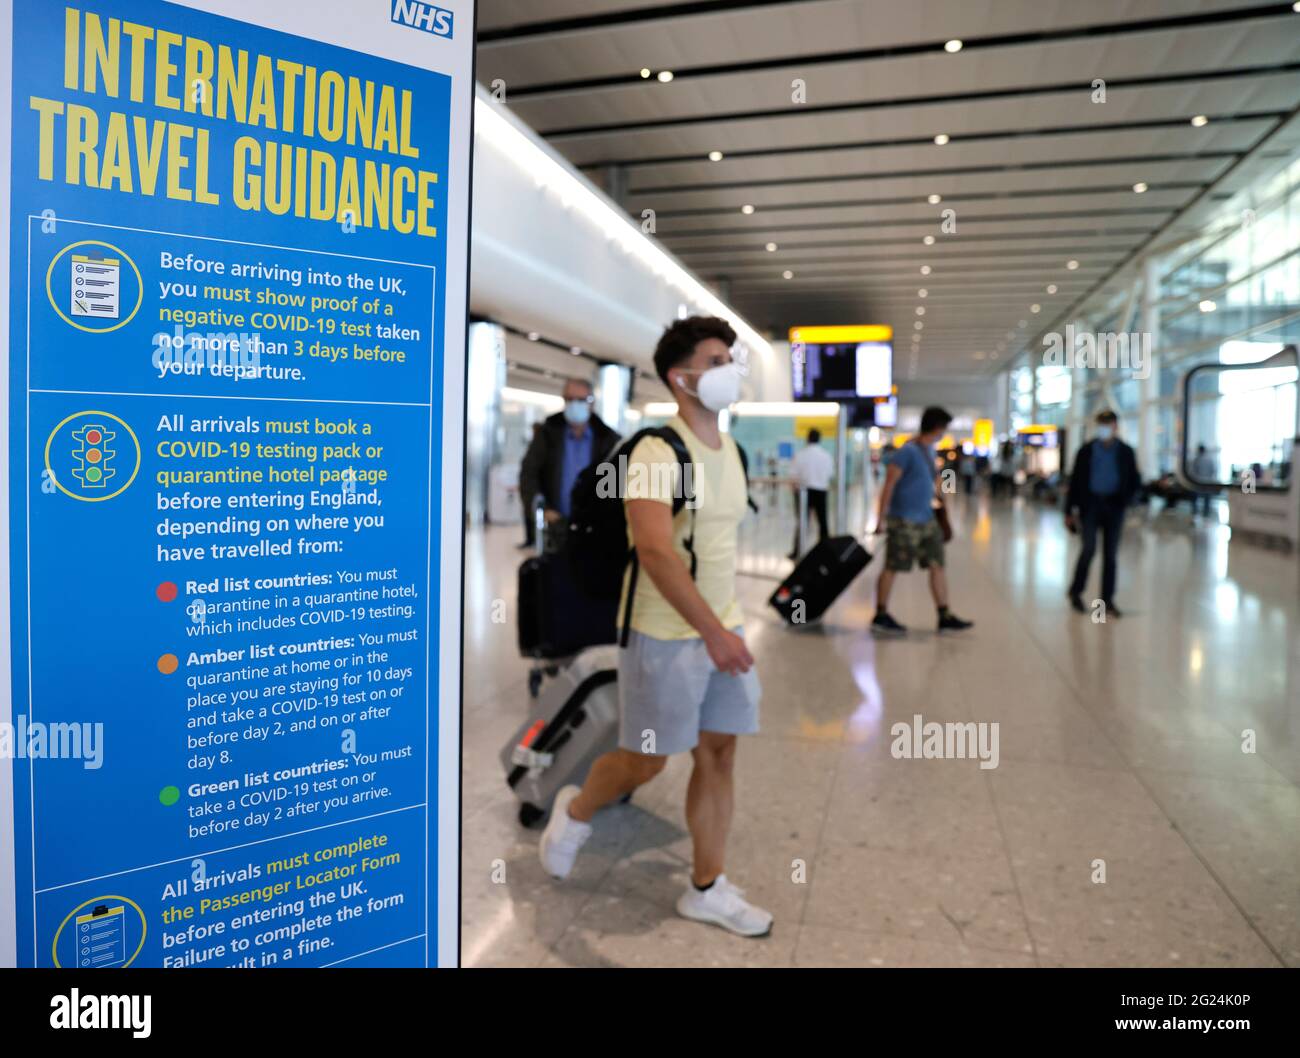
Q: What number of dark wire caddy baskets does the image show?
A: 0